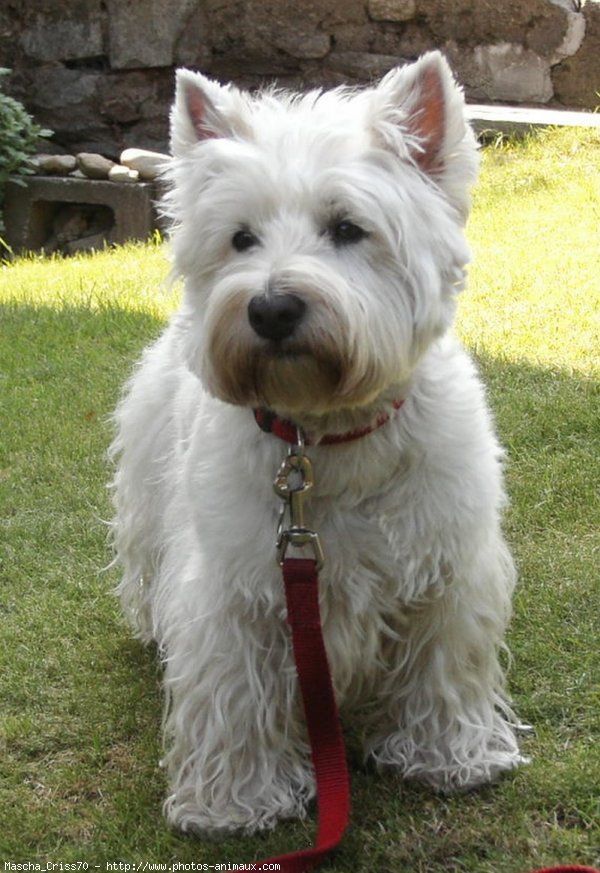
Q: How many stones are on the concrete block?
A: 4